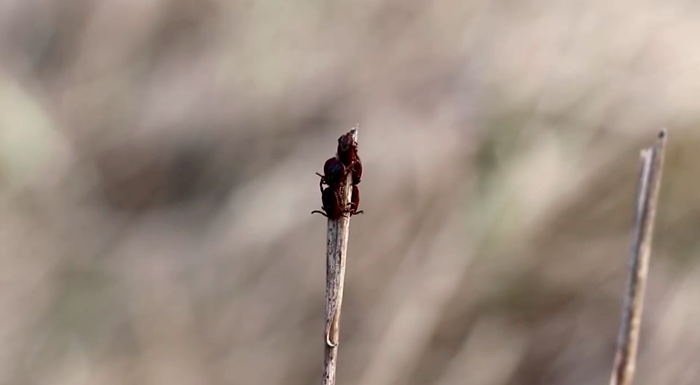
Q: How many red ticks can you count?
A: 5